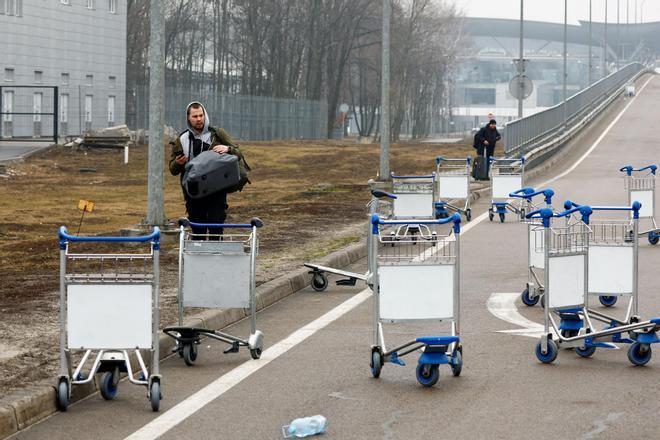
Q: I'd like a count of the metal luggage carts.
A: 11